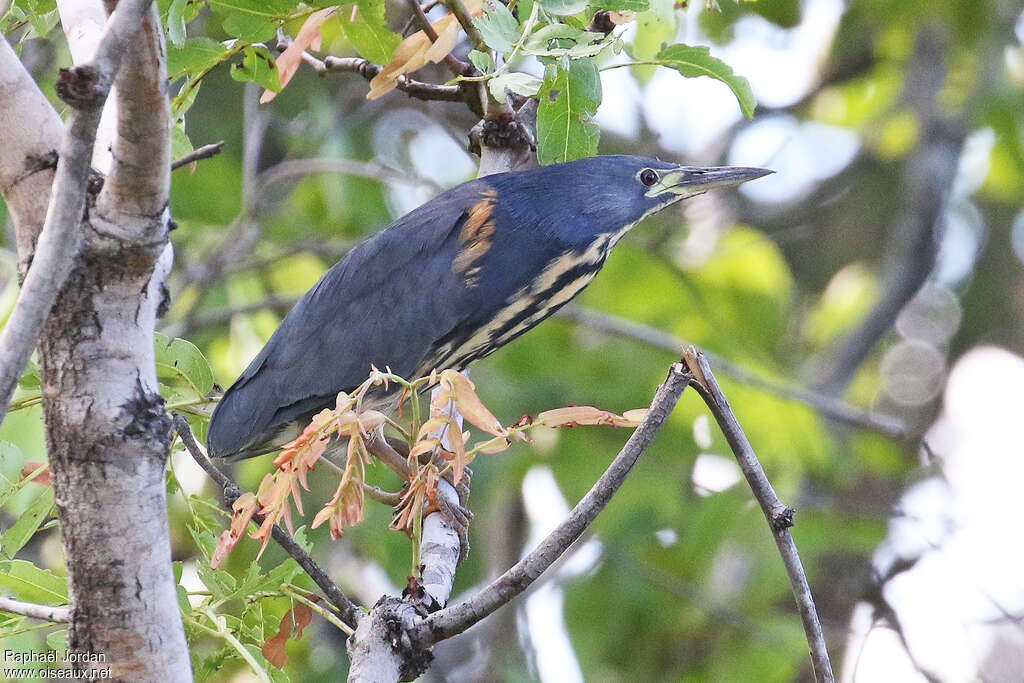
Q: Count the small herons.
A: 1